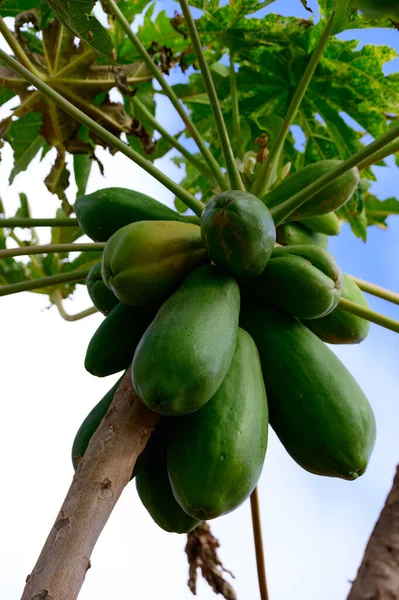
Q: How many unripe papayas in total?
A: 15